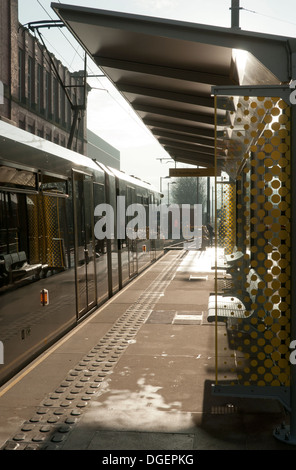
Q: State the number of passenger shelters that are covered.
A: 1